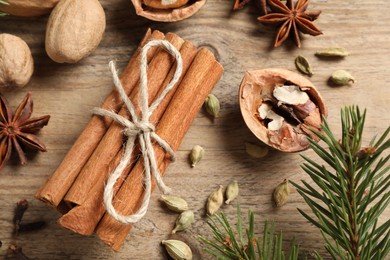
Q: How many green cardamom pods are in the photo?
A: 12